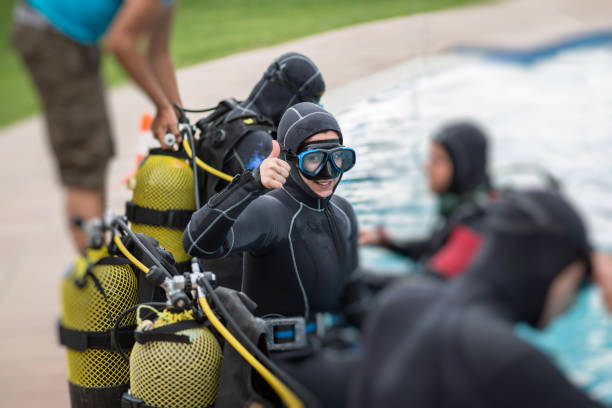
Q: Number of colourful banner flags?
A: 0